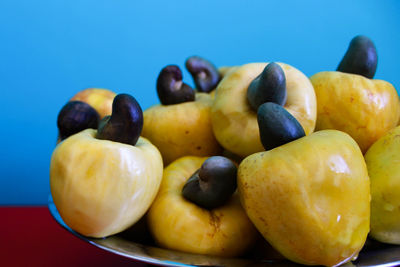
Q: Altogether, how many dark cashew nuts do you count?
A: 8